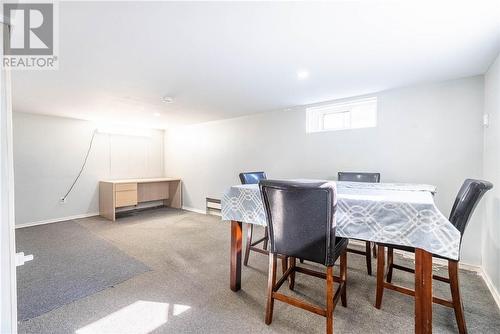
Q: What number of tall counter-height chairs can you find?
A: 4